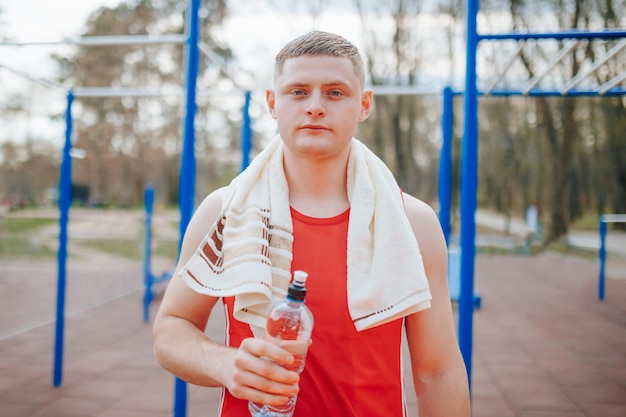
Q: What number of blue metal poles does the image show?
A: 7